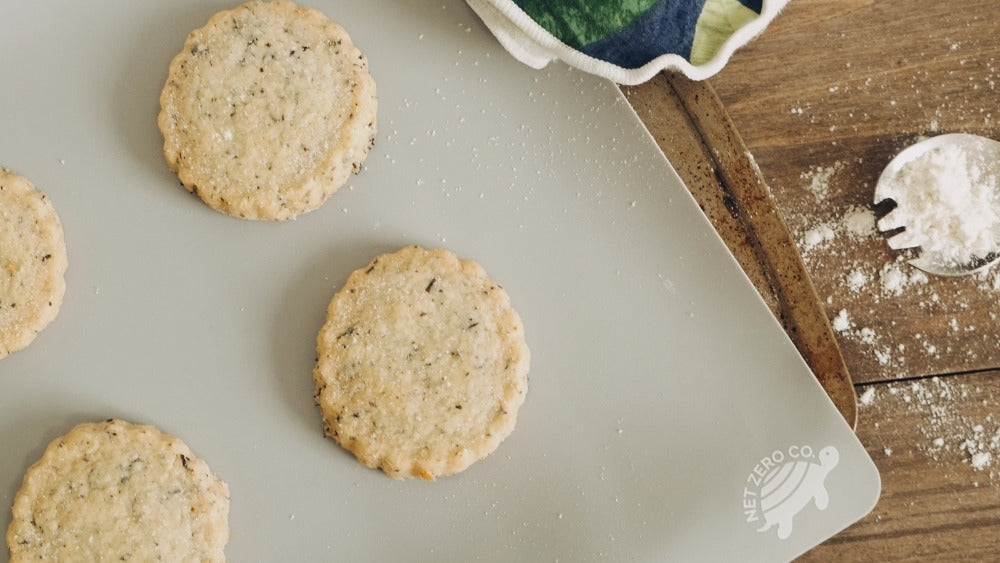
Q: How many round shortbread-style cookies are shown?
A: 4